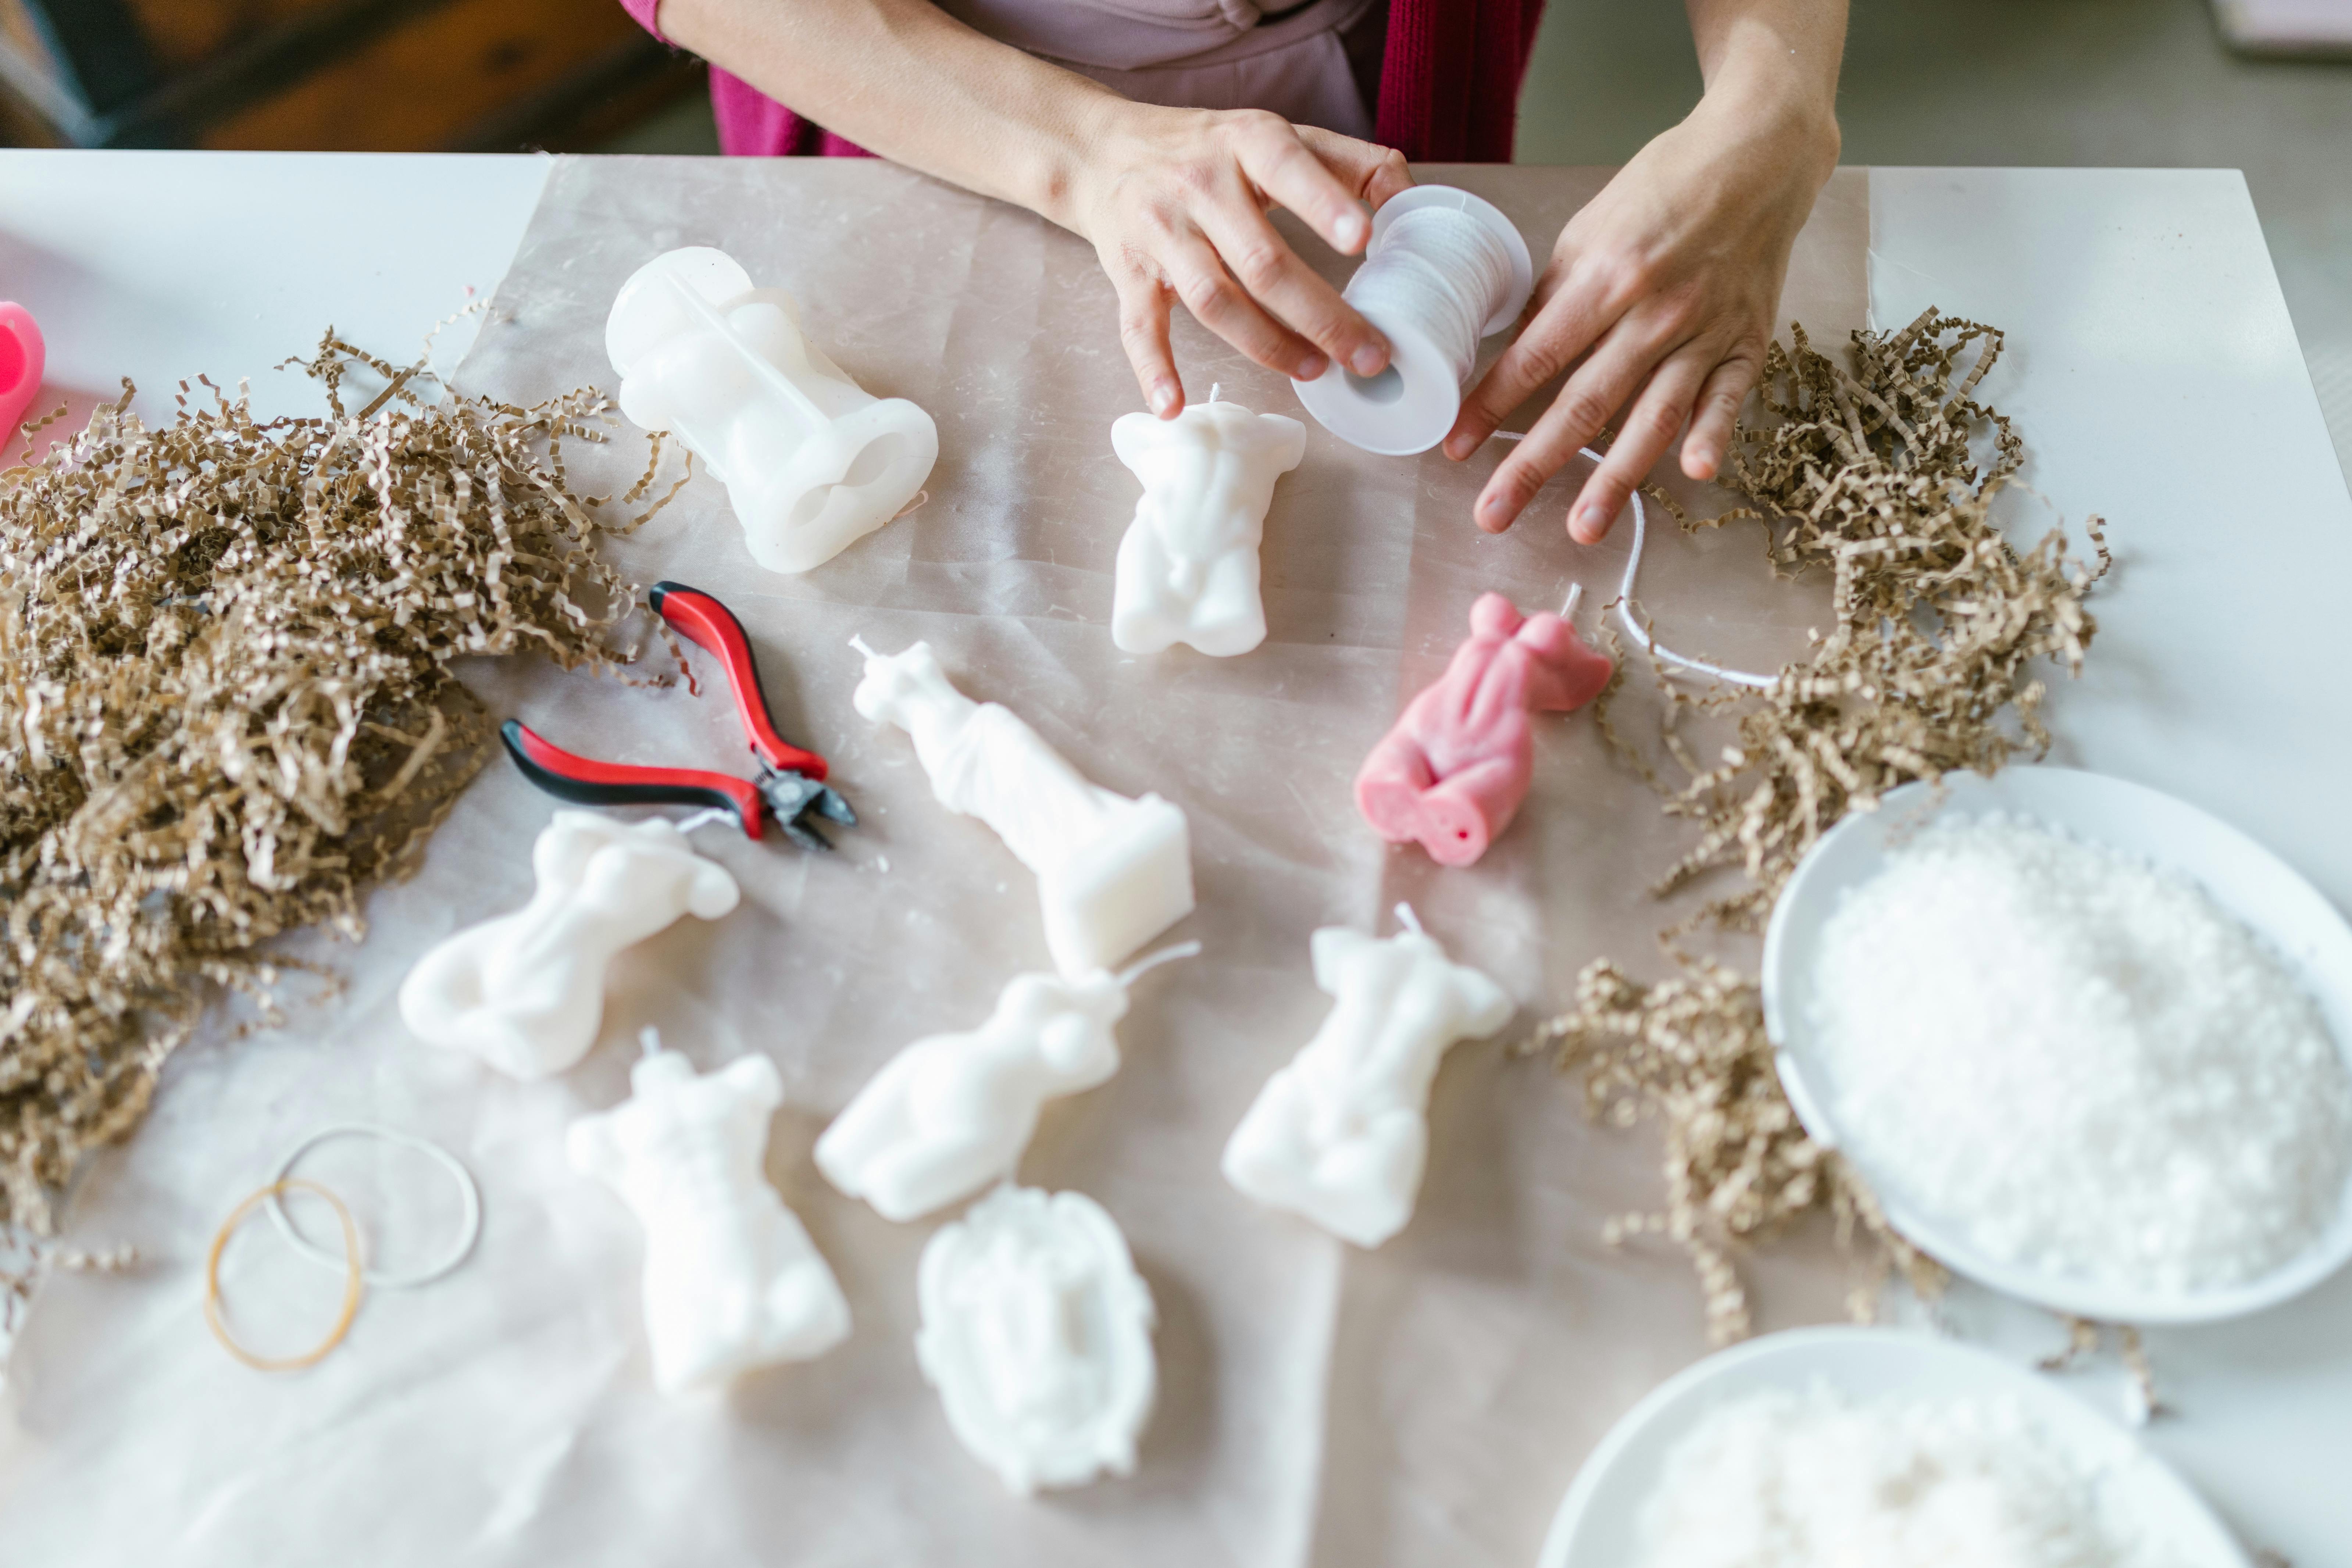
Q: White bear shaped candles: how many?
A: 0